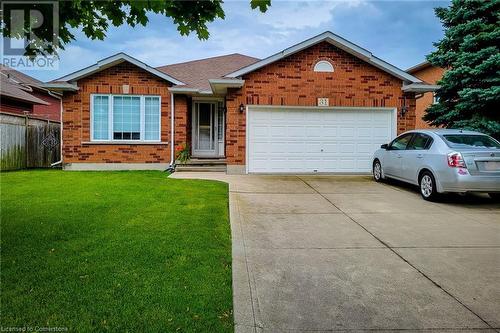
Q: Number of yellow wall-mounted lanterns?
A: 0